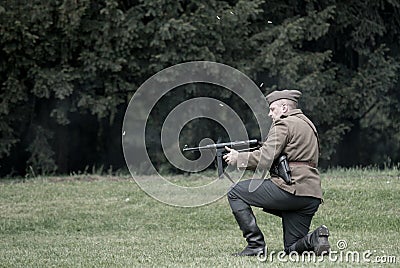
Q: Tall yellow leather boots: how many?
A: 0